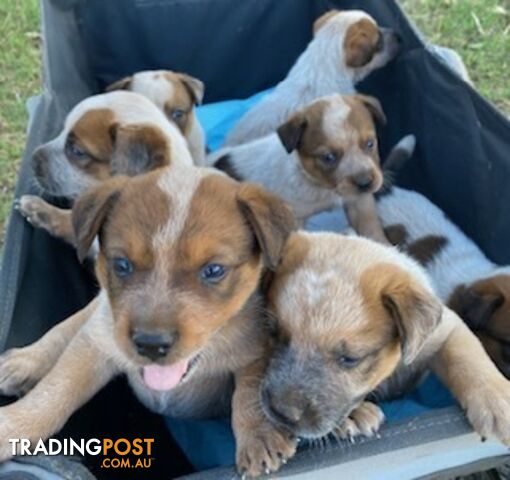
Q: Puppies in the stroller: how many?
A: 7